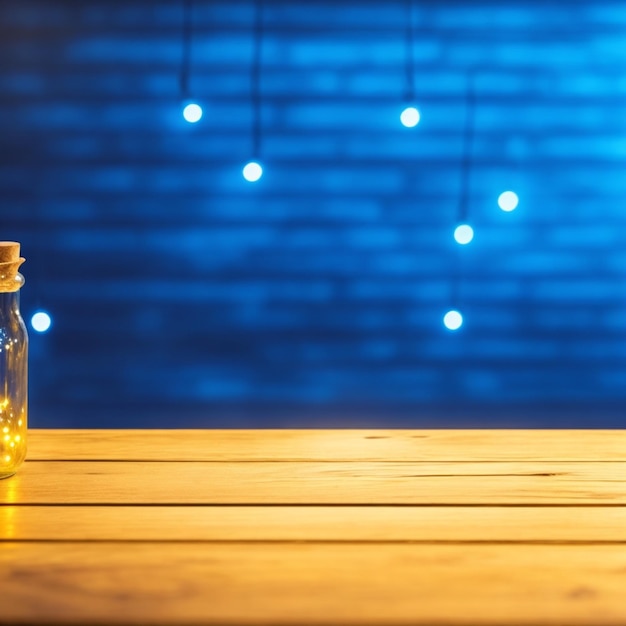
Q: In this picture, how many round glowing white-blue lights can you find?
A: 7